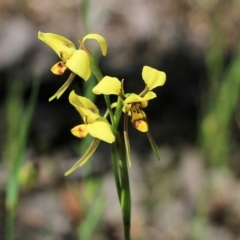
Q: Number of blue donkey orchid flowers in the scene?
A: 0